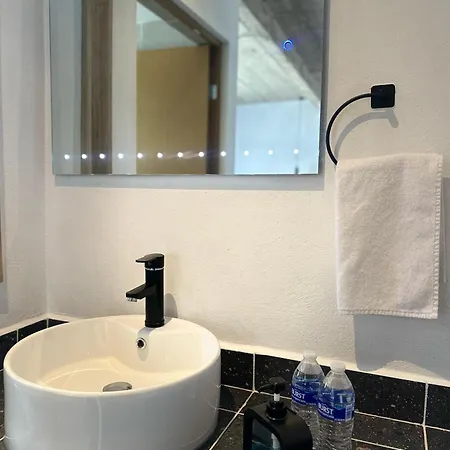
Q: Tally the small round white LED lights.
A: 12